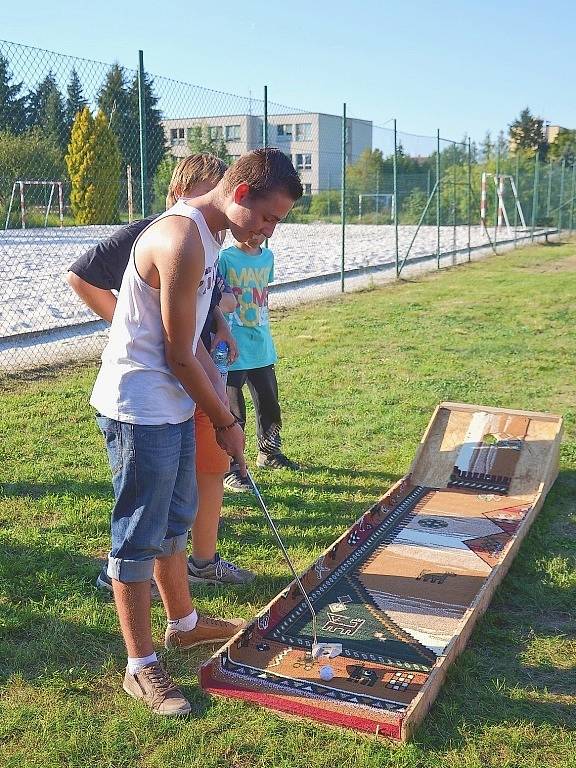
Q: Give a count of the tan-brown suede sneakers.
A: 2